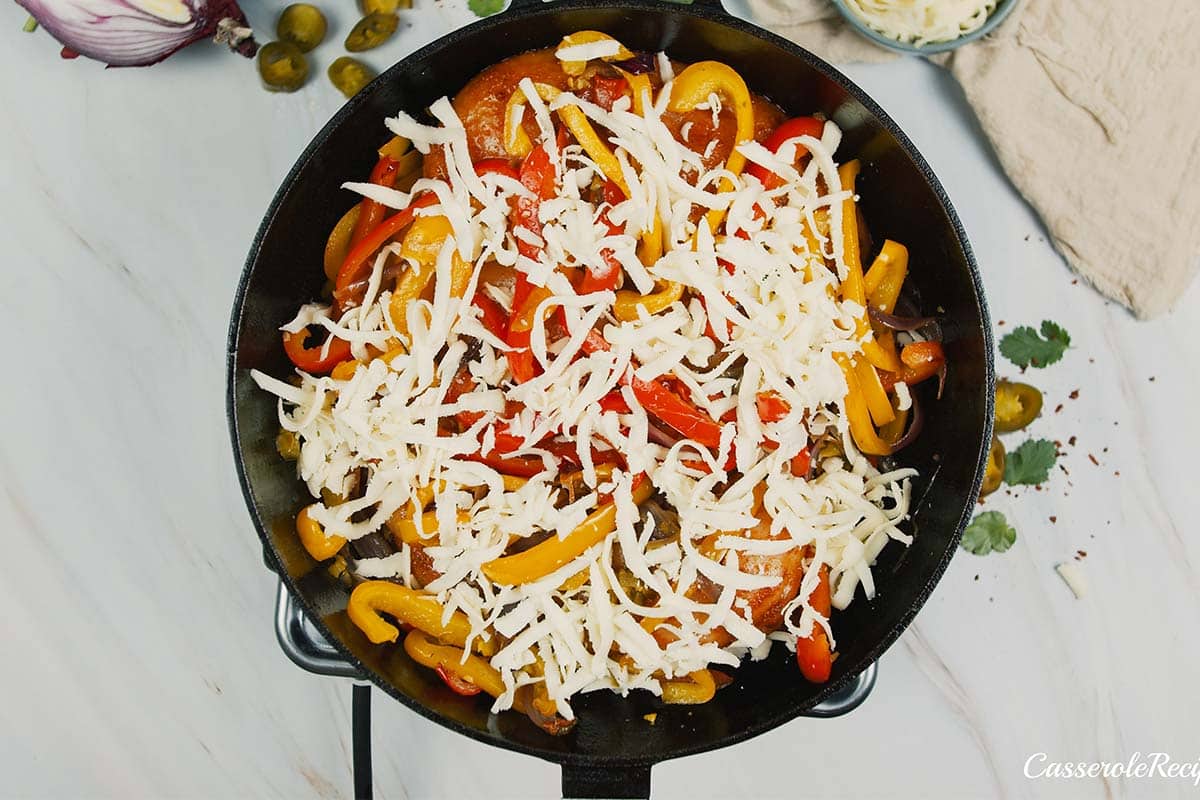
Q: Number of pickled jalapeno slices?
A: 7